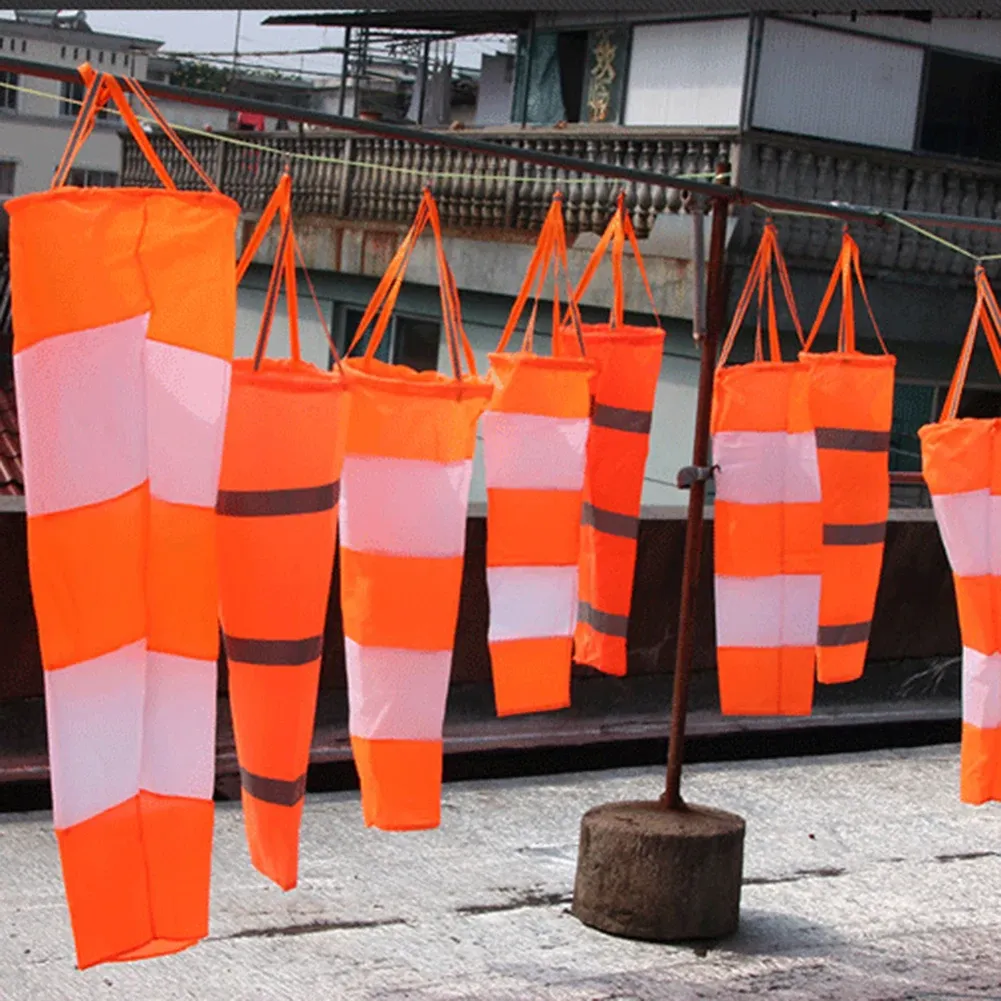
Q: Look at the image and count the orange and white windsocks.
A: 5